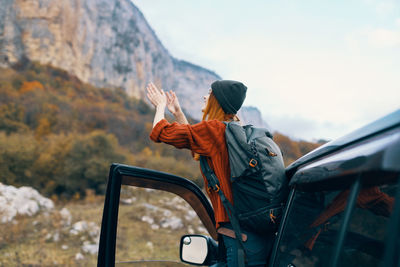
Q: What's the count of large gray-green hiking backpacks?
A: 1